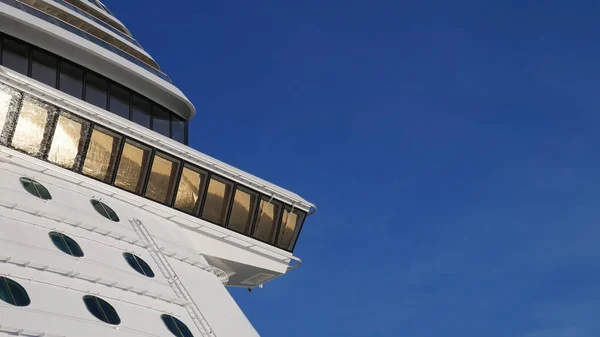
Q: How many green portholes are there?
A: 7